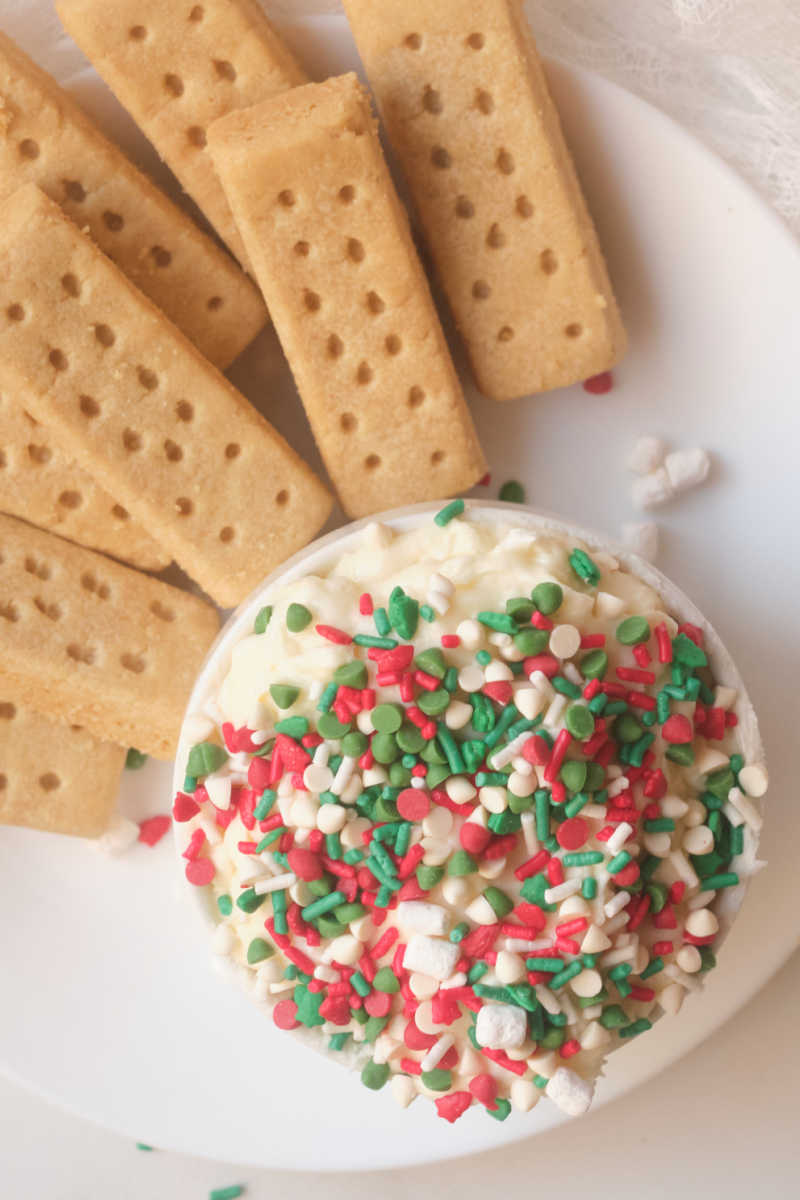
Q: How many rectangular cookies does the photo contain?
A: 8